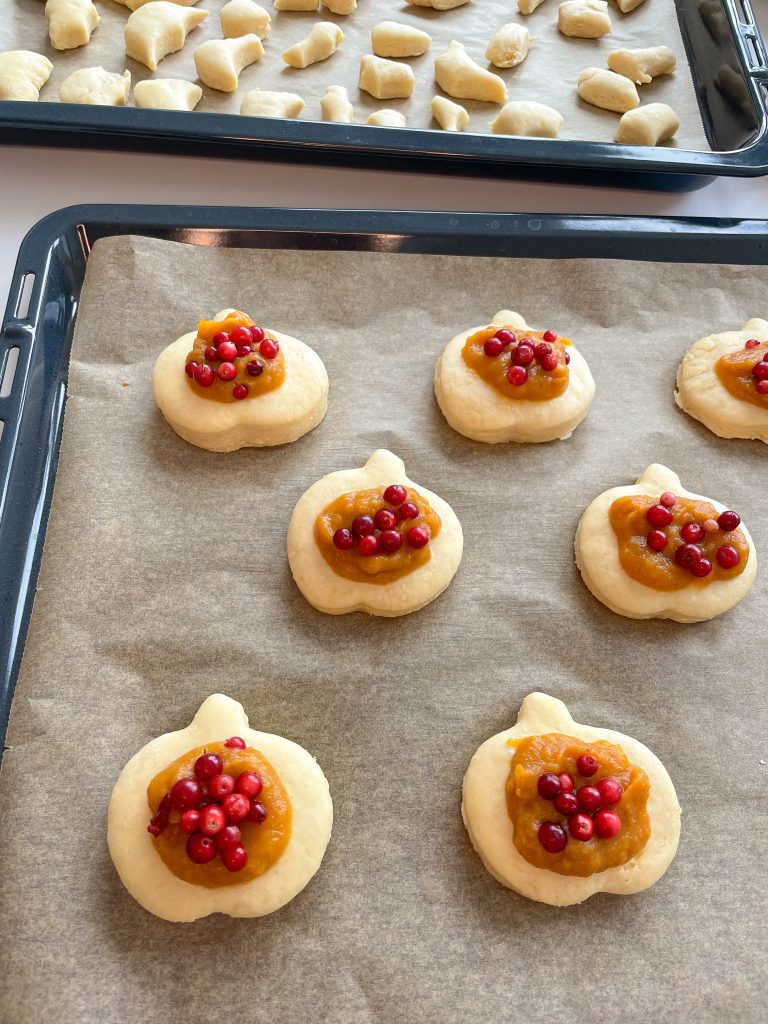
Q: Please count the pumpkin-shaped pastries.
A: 7